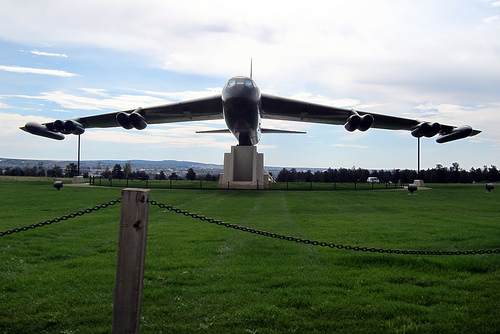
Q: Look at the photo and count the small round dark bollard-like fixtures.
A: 3